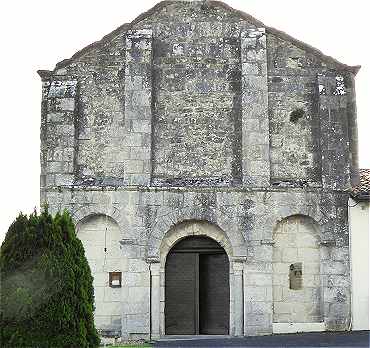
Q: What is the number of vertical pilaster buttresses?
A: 4